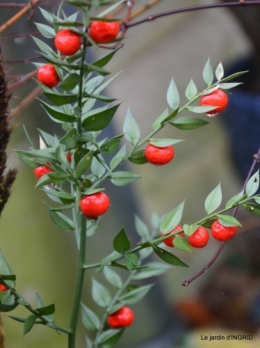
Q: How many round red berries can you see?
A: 13